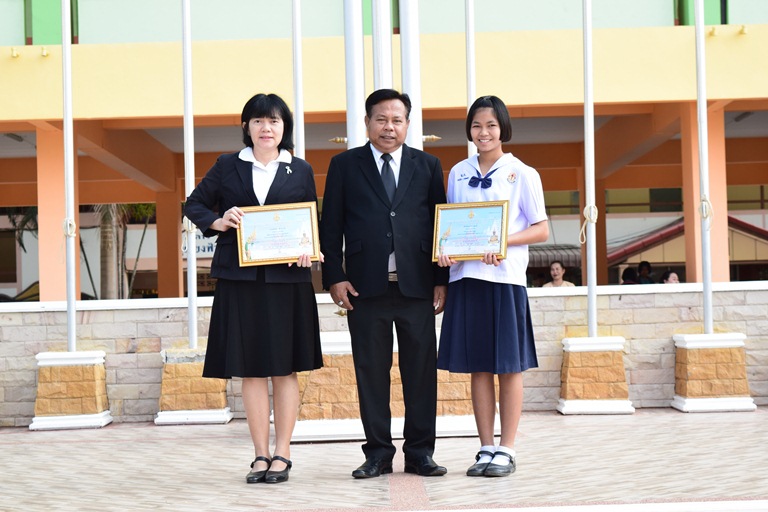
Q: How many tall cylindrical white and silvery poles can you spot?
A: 9